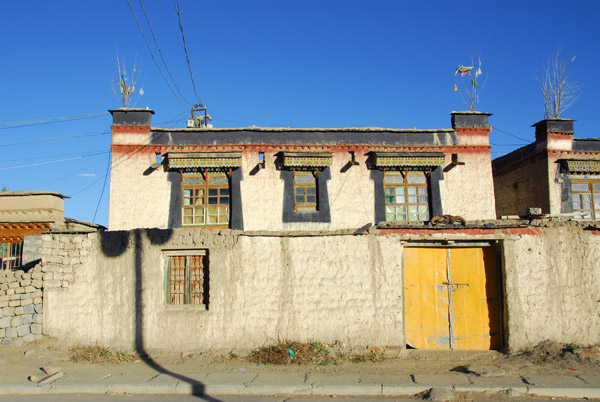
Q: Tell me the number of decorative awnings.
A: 4